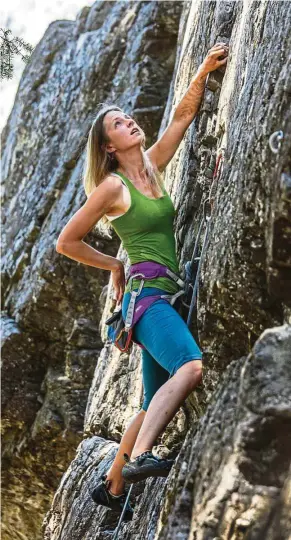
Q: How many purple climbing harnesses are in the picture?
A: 1